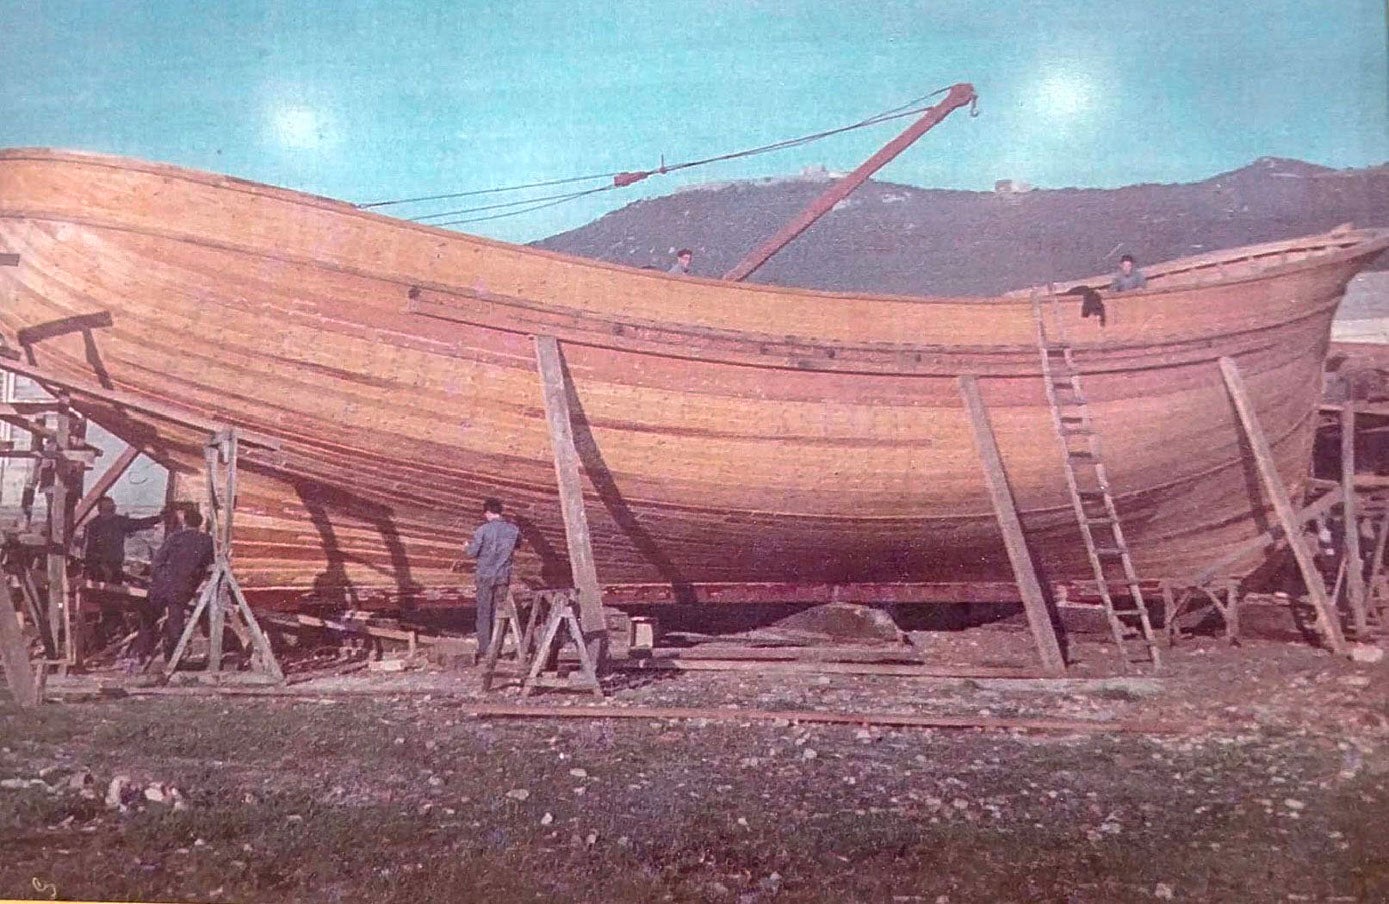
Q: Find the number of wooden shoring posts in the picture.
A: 3